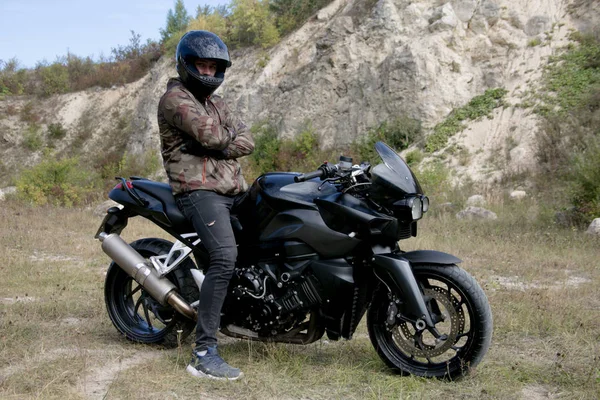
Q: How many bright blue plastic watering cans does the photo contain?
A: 0